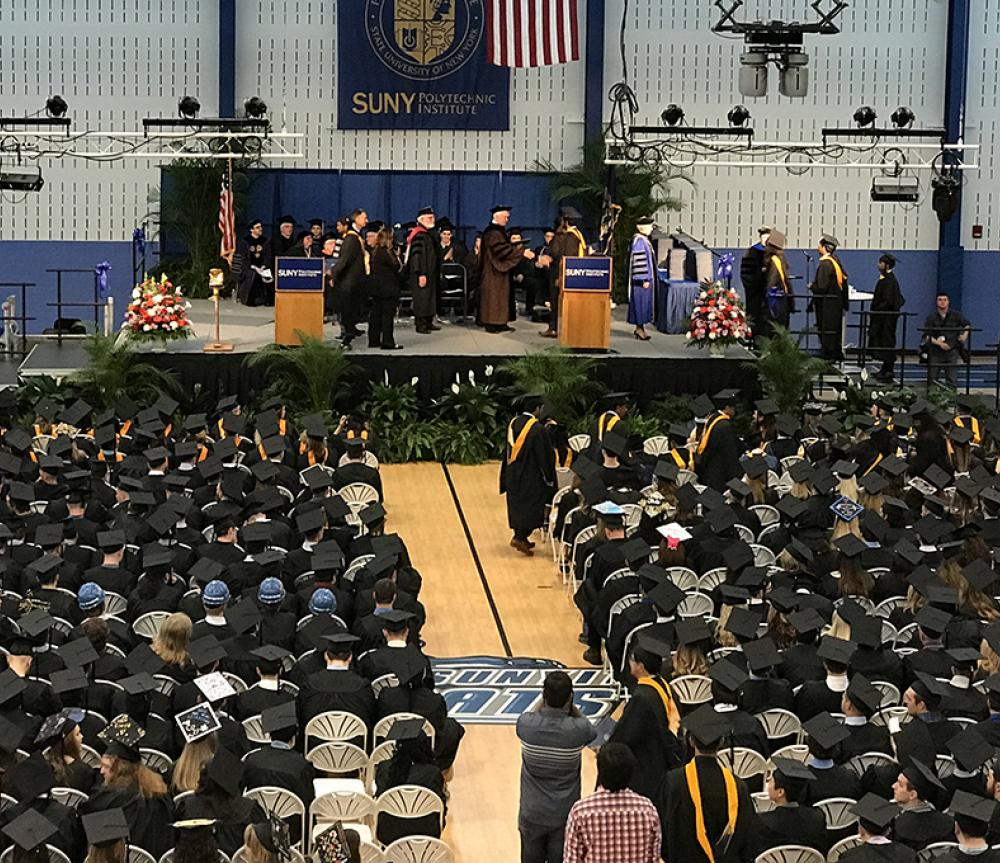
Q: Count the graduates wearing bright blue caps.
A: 4